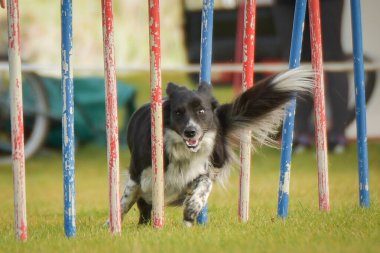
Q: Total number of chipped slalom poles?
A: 9